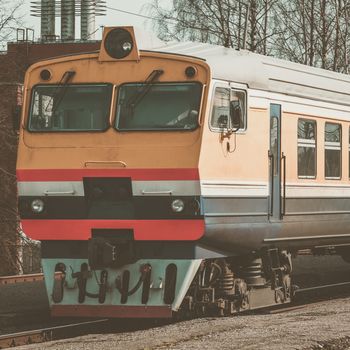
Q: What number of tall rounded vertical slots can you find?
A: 6